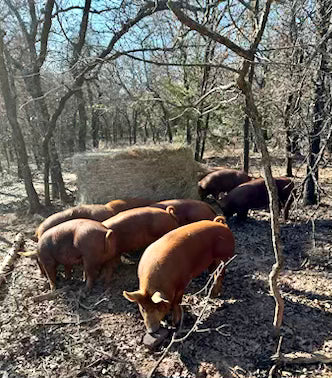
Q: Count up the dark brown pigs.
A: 2